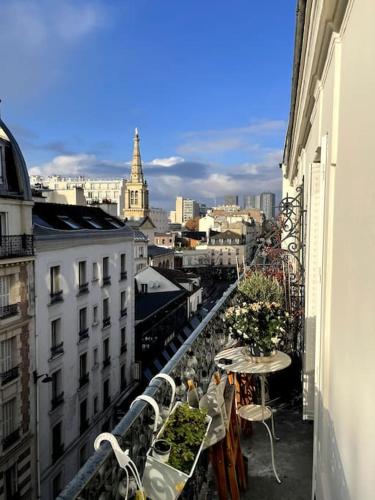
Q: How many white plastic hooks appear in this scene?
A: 3